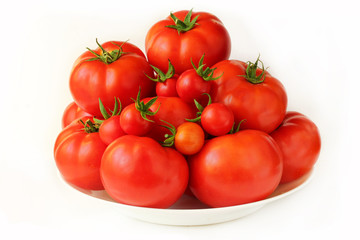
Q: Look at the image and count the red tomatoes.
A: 14